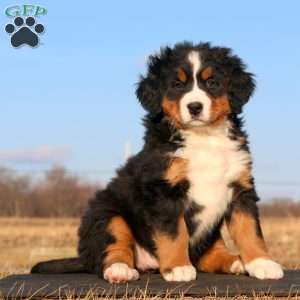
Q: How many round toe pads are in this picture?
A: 4